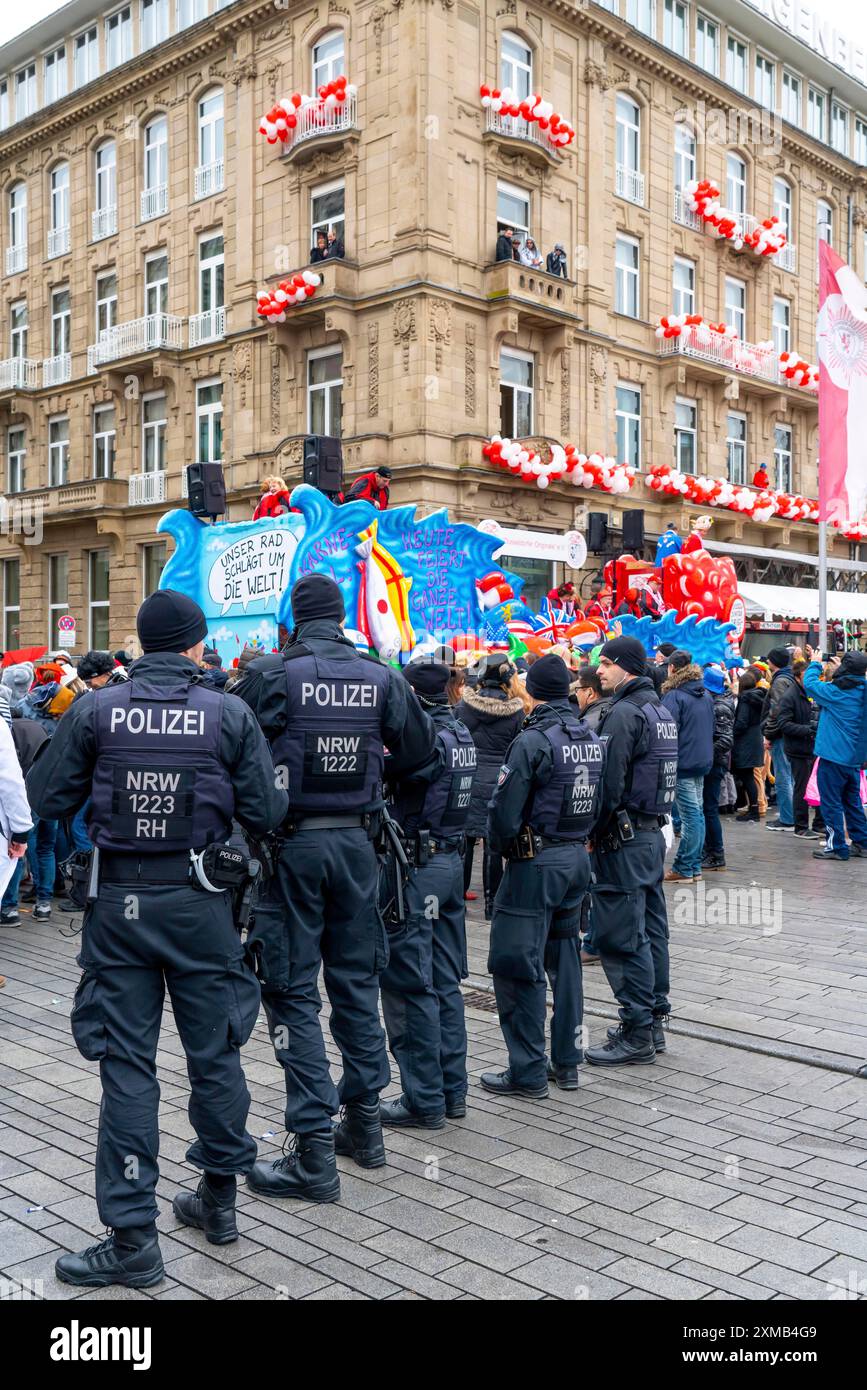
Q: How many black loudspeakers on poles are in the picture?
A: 4